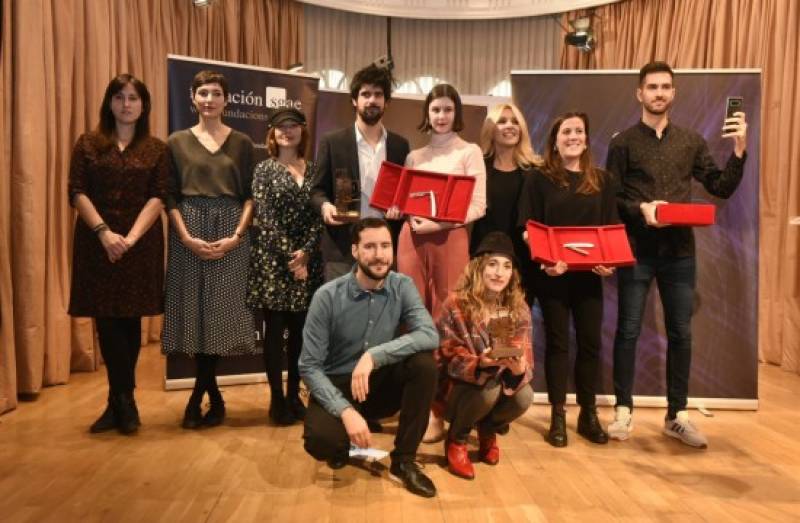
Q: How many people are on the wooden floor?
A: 10